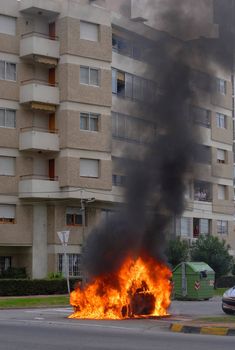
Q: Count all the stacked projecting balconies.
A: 4